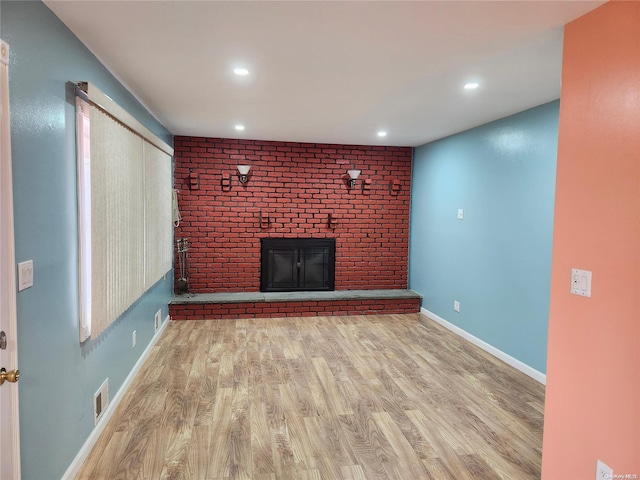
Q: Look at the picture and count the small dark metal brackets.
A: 6